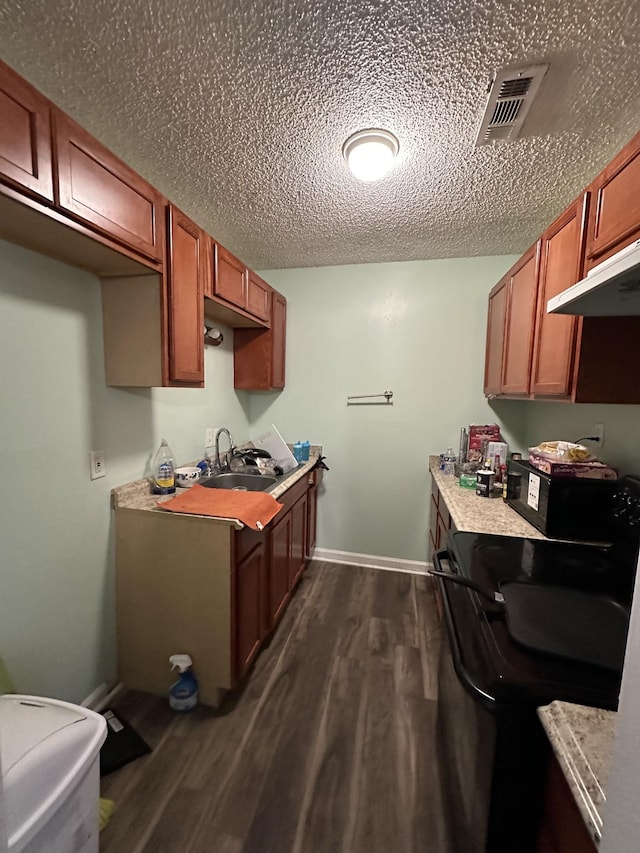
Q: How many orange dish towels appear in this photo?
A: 1